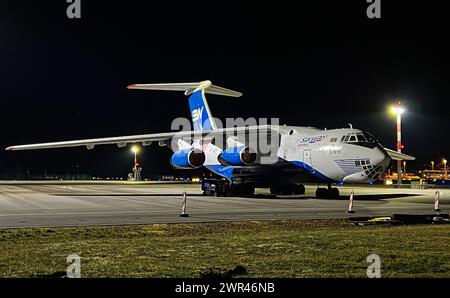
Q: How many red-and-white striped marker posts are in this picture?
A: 3